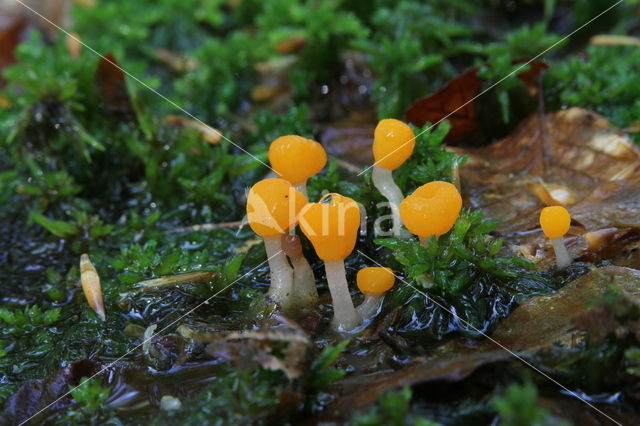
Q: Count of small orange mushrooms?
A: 7